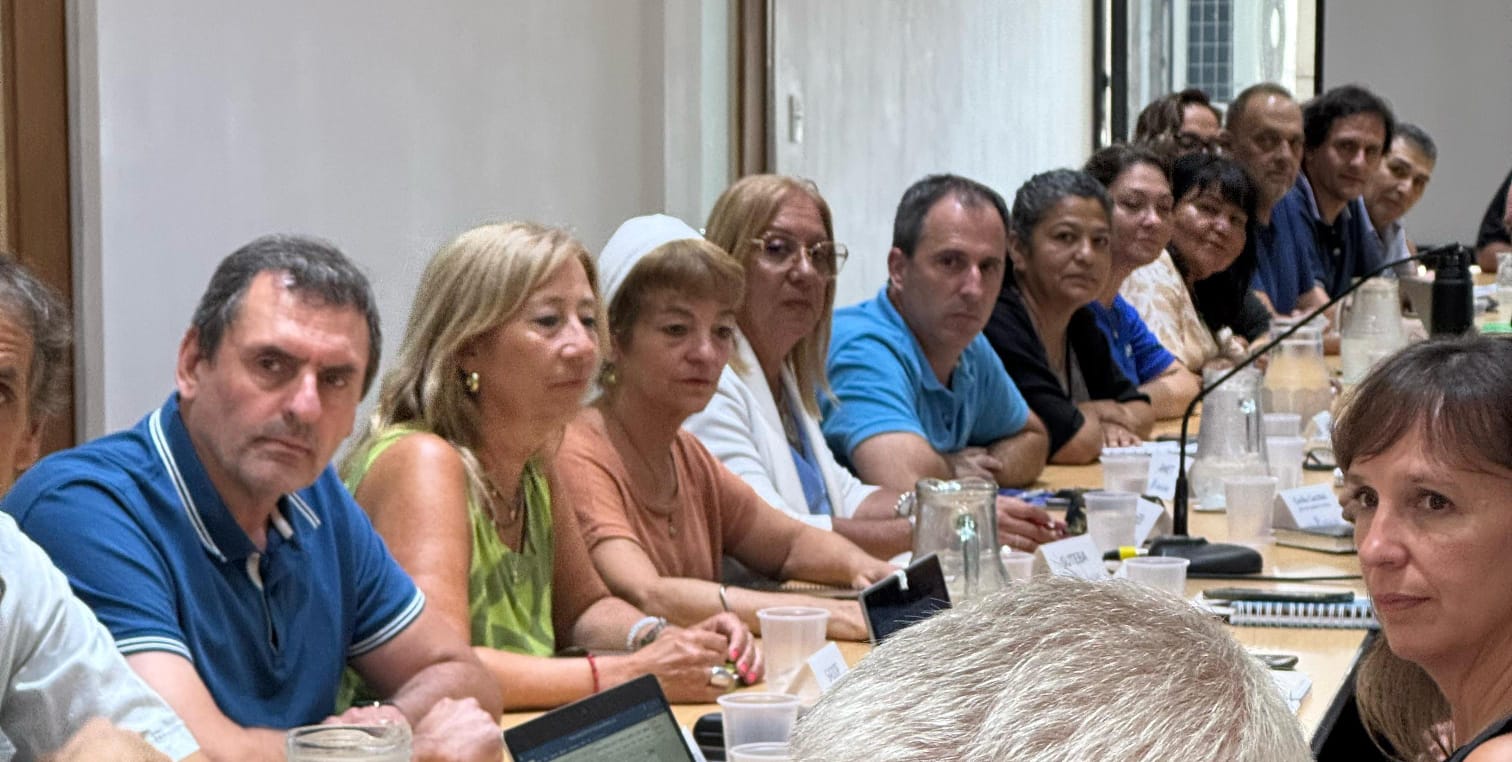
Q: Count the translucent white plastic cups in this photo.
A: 10